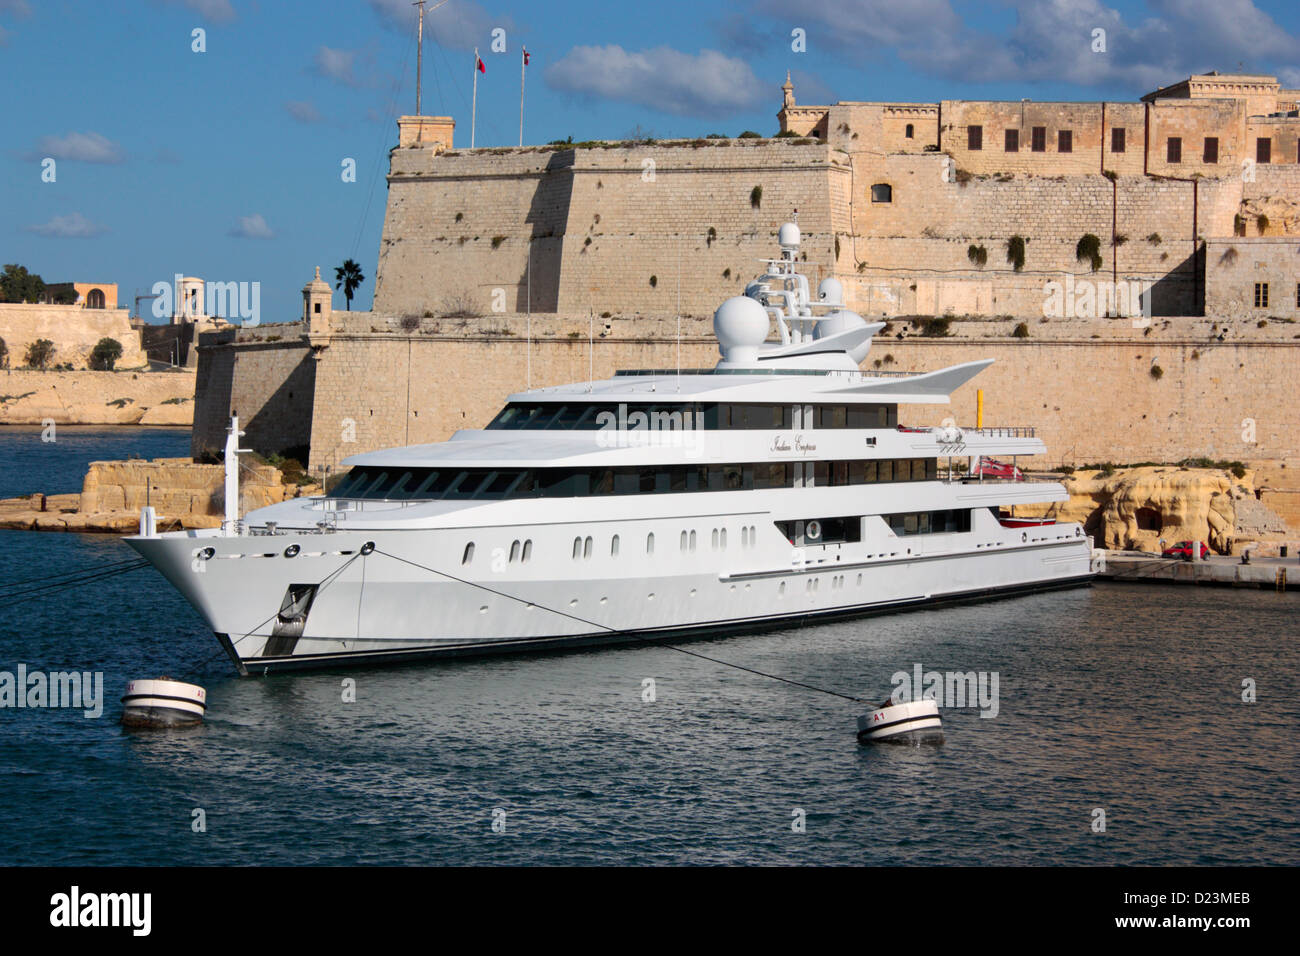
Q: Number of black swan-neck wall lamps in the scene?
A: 0